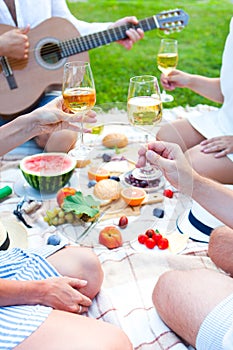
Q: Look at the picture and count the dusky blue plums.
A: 5